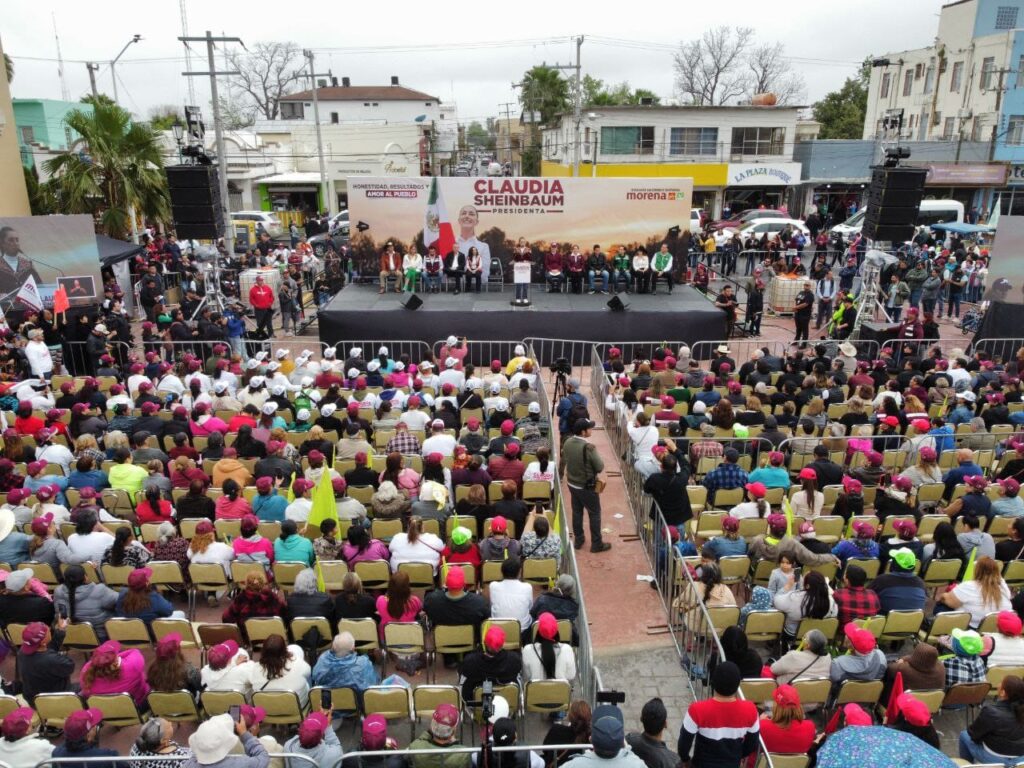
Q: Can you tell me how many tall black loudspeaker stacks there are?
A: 2